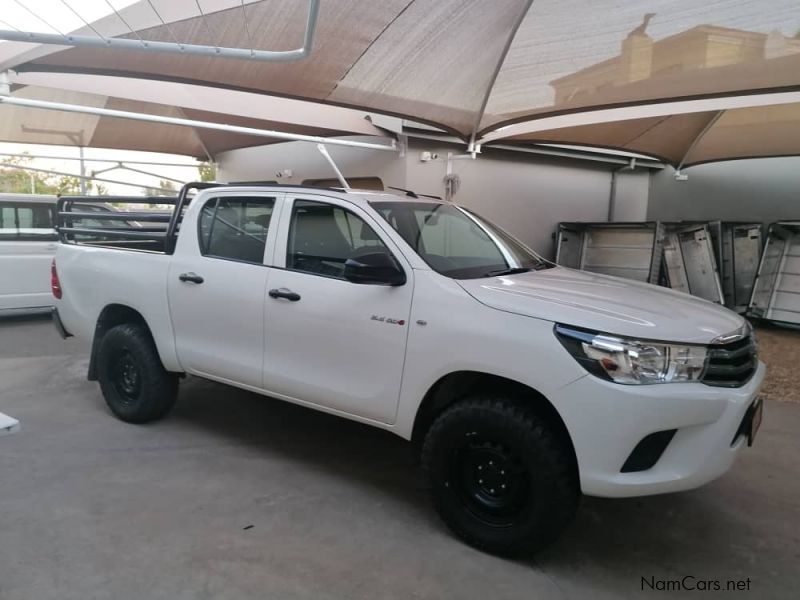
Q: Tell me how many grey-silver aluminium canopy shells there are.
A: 4